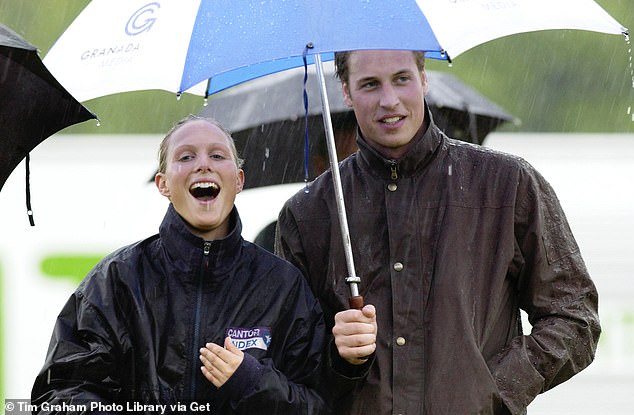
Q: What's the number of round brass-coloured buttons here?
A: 3